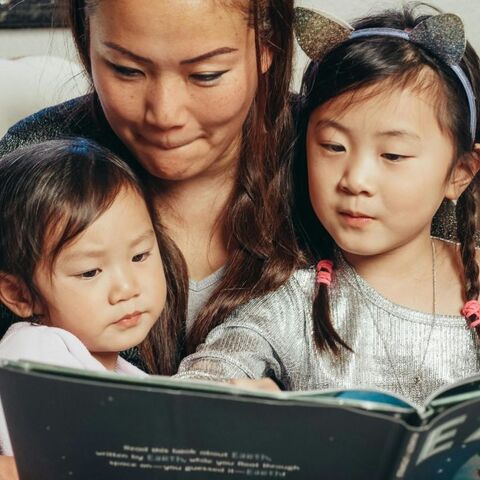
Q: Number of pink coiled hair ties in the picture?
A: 2